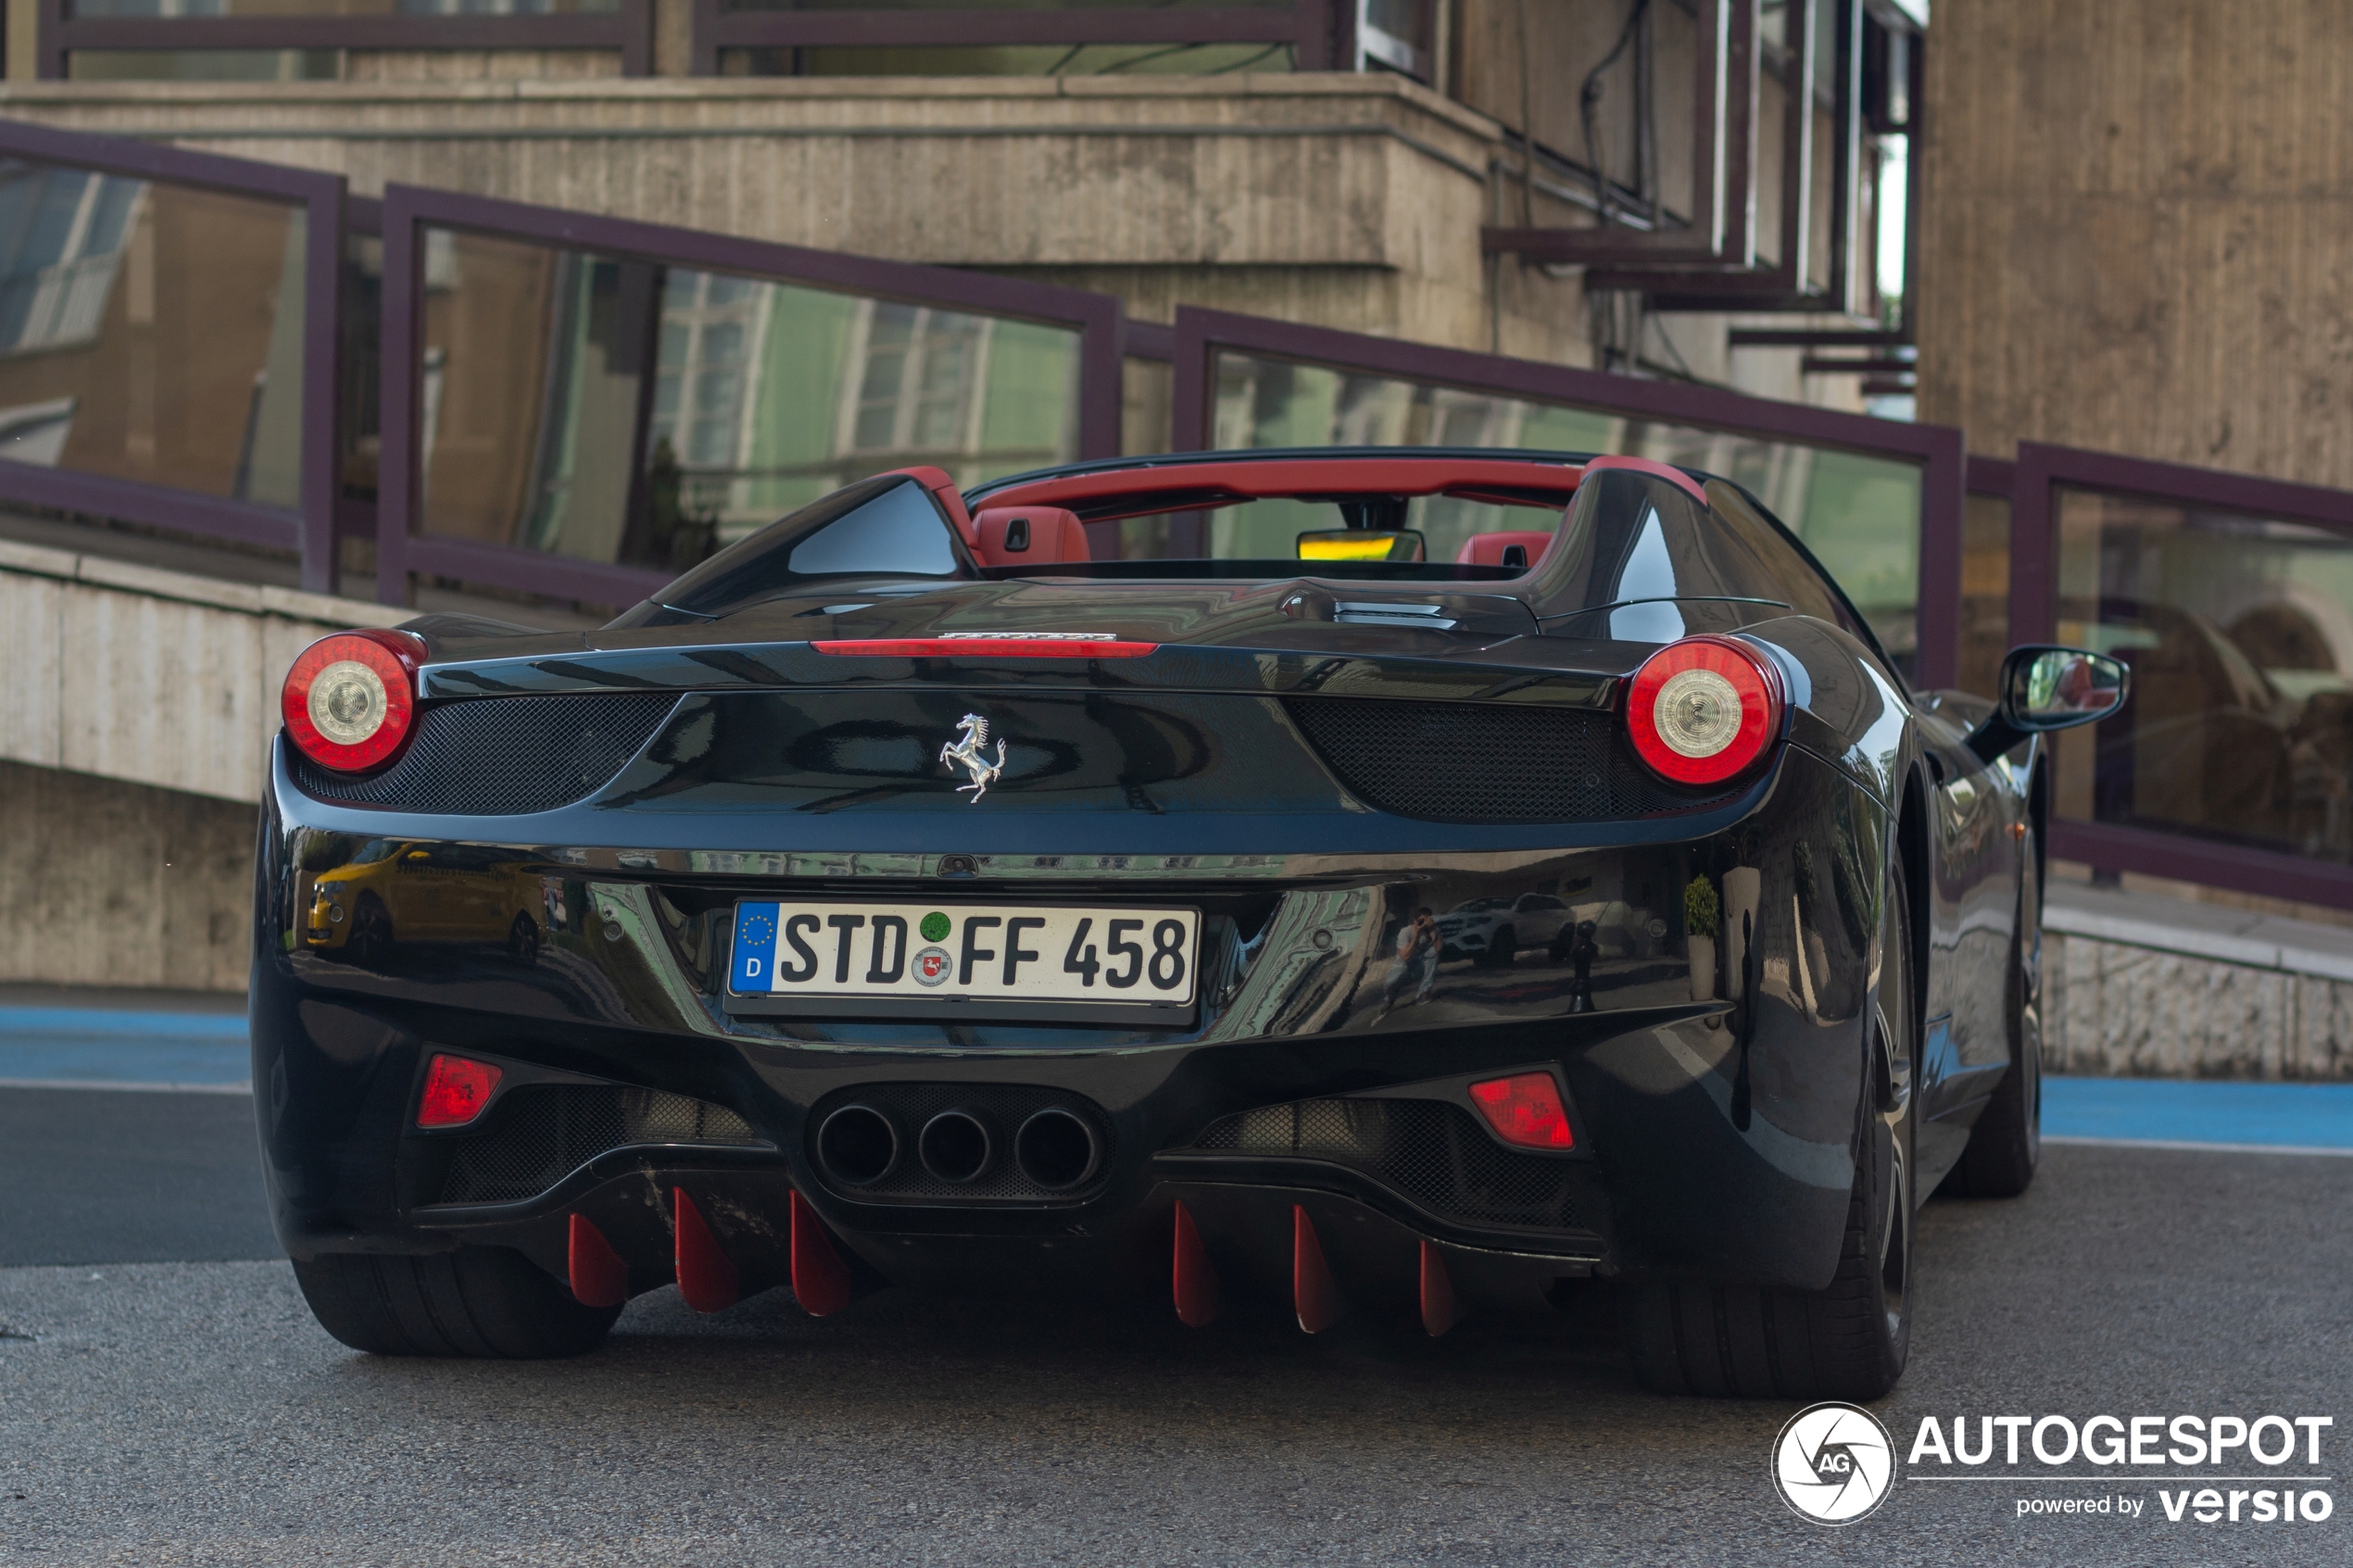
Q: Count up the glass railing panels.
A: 4